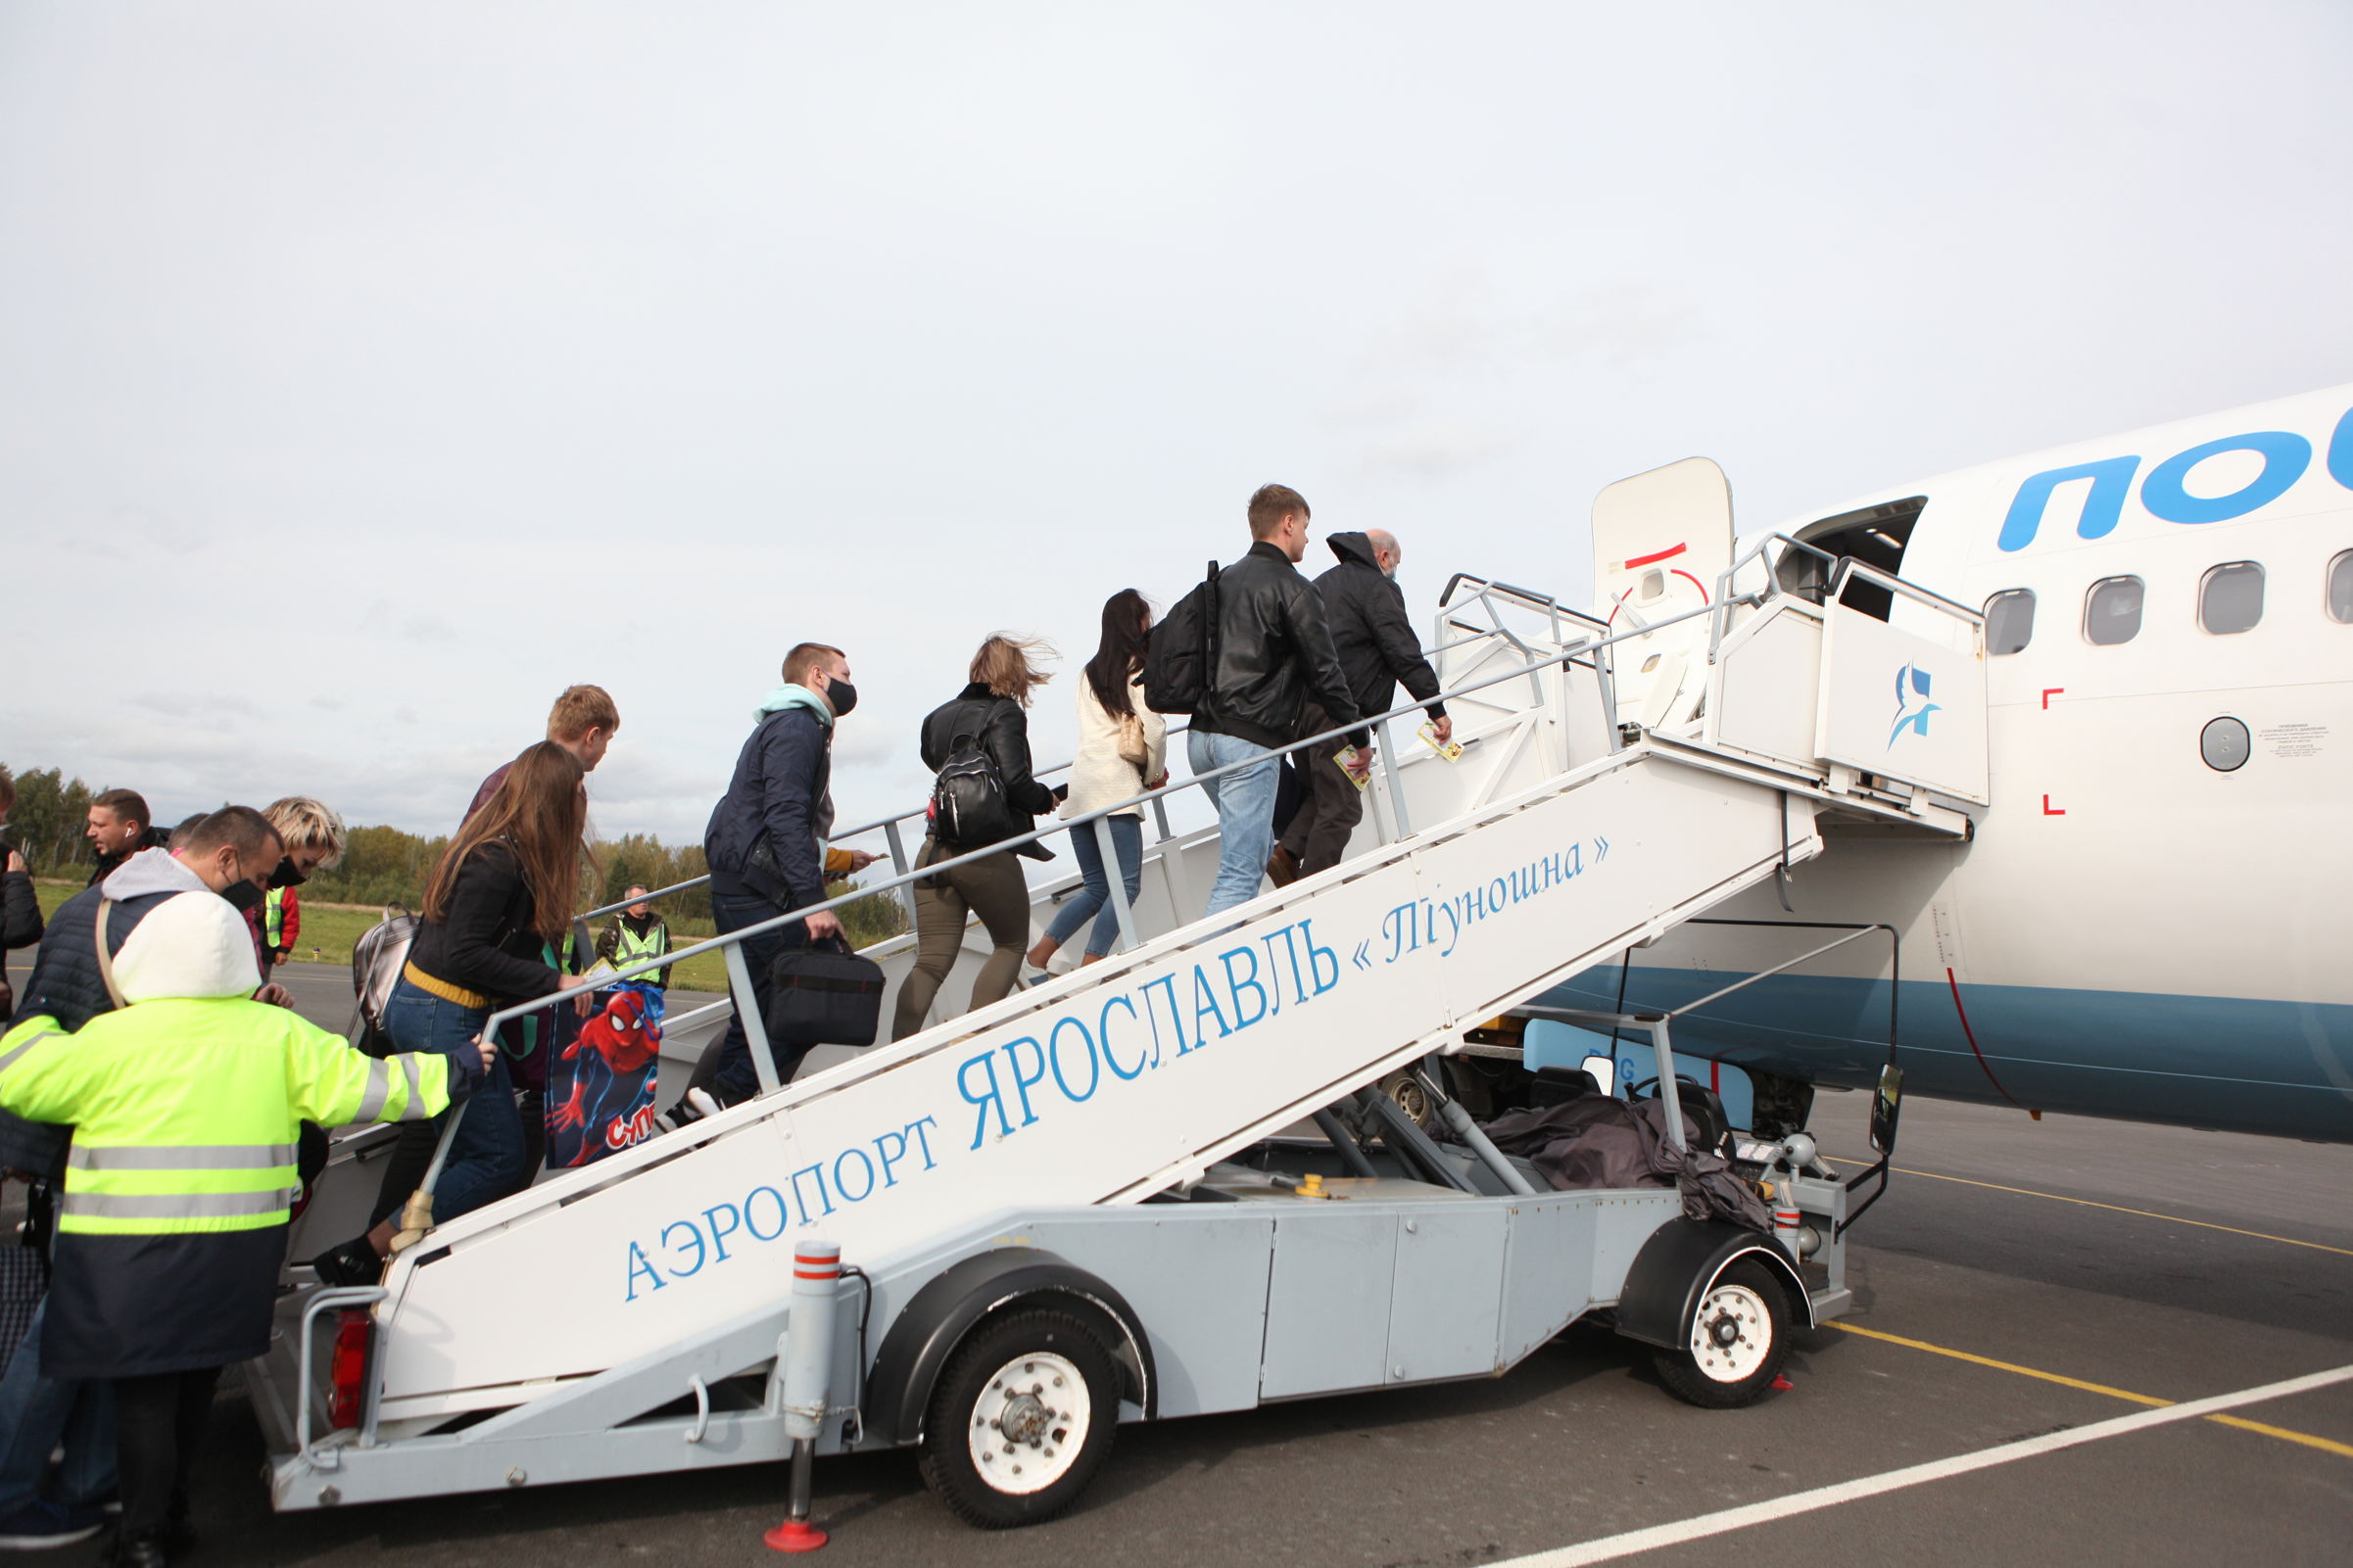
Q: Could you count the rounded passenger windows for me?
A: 4